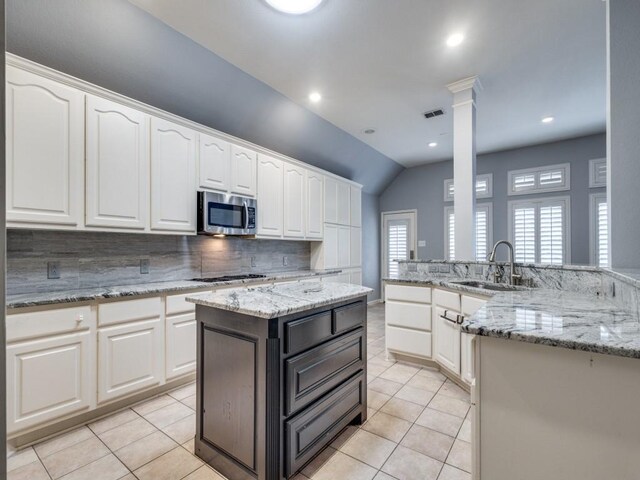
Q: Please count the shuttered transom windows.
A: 3